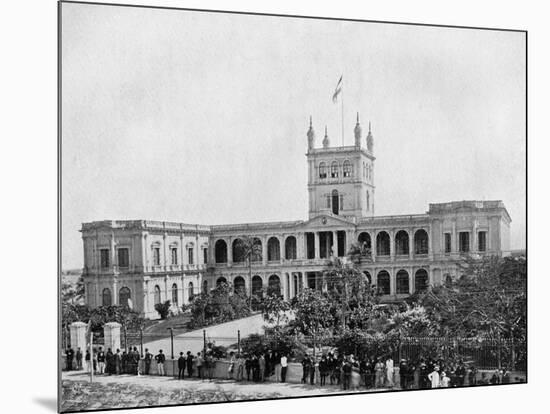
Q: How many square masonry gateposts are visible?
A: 2